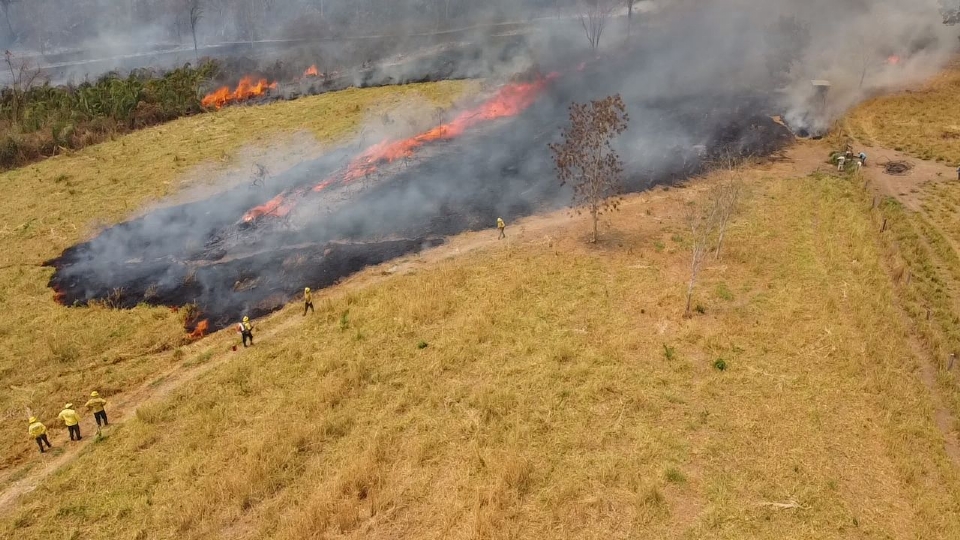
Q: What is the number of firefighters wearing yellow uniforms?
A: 6